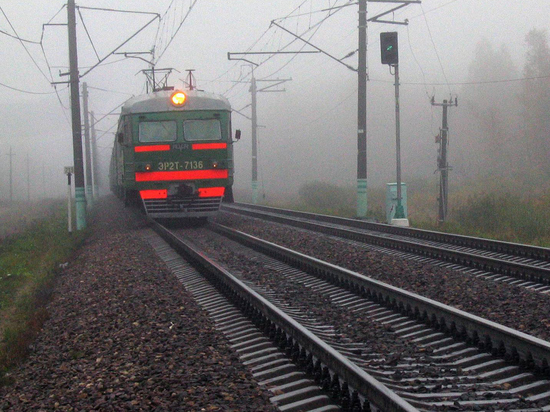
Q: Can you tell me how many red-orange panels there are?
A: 5